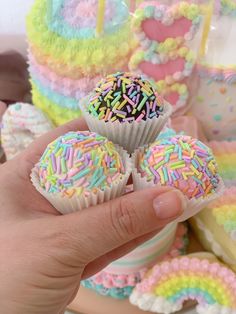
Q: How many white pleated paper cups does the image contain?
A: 3